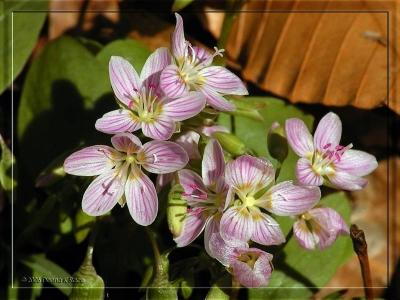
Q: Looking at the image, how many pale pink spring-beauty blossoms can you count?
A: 8